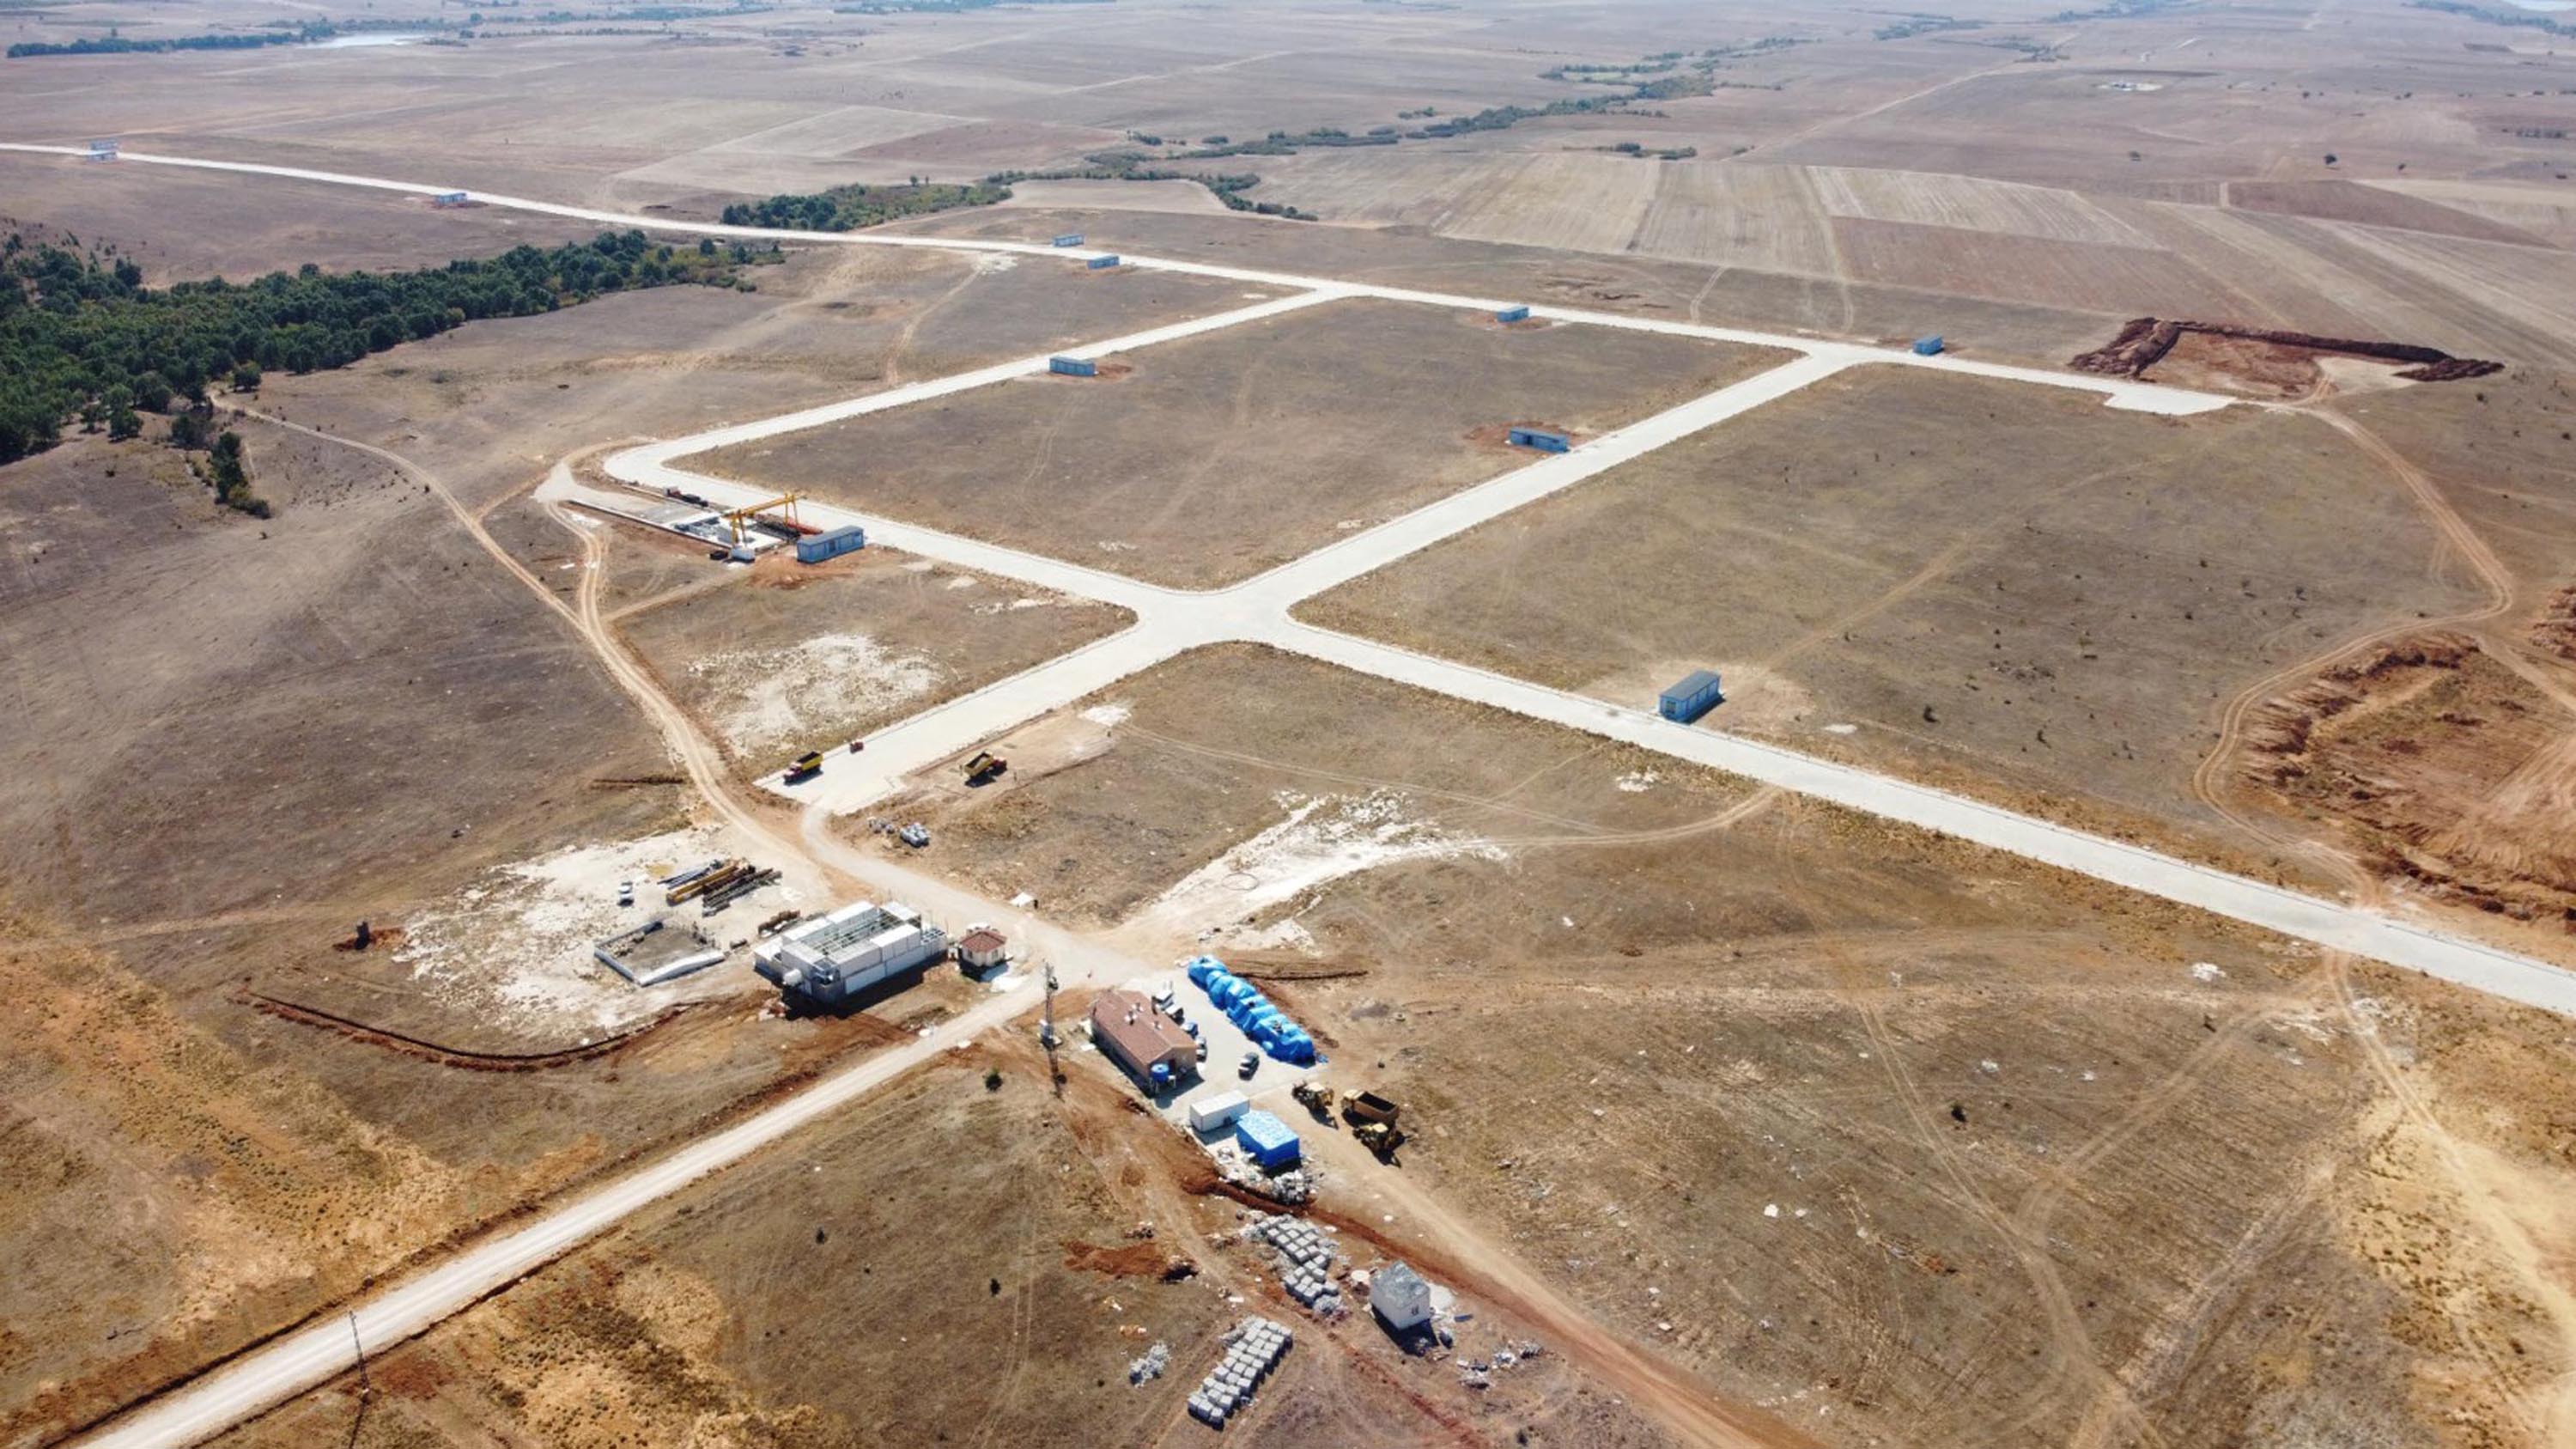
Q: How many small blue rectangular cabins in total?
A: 11